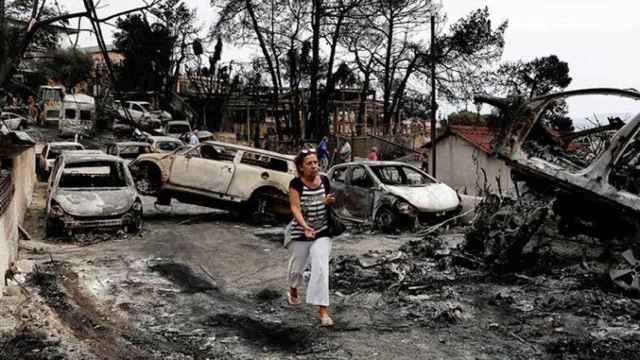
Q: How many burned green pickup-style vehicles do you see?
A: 0